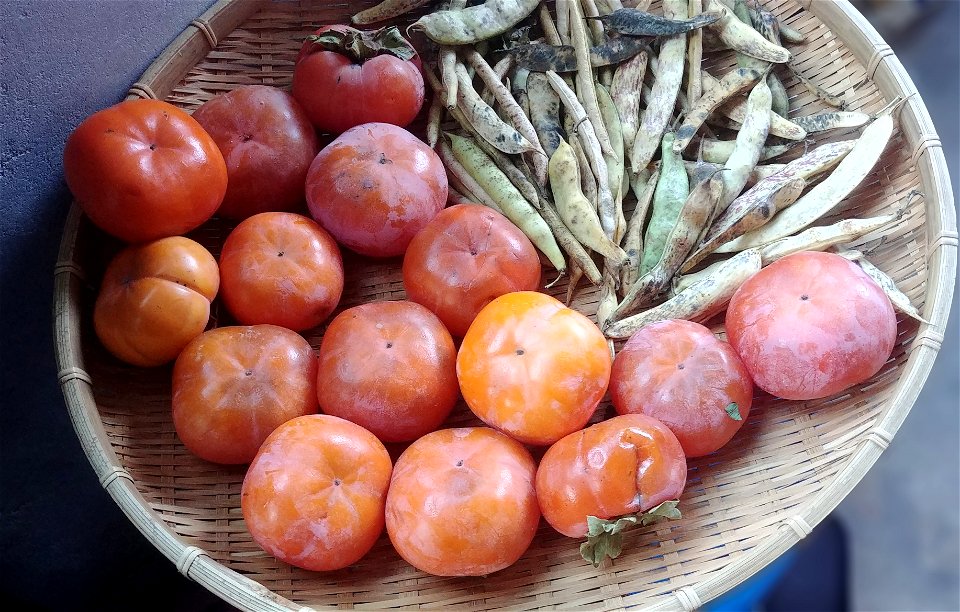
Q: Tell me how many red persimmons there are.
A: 15